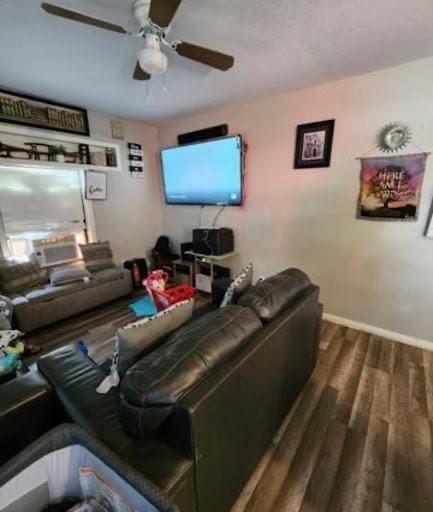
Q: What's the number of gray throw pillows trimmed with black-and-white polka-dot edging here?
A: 2